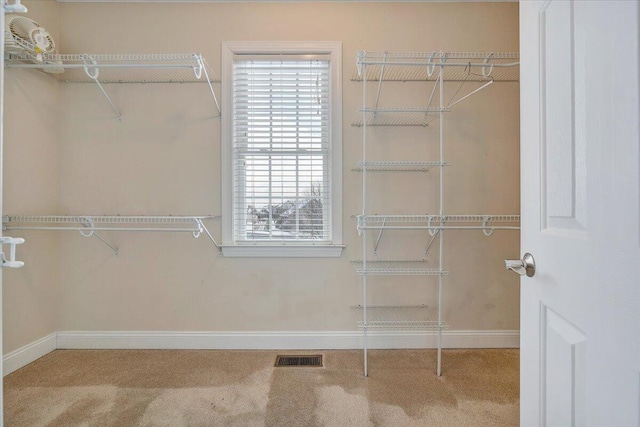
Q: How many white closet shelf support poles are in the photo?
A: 2